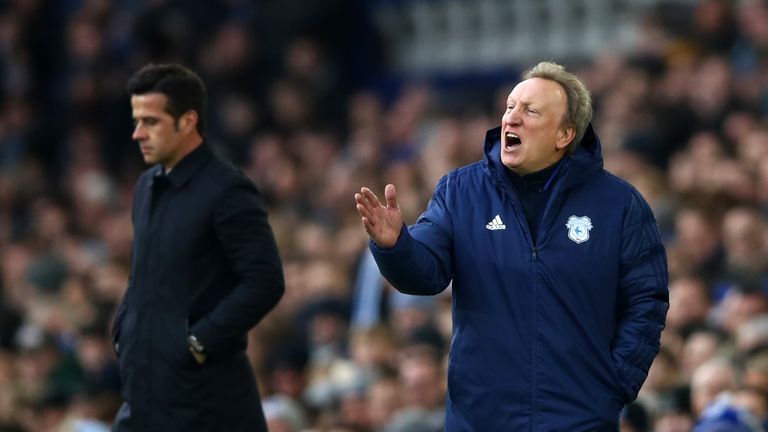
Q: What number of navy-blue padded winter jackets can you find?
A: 1